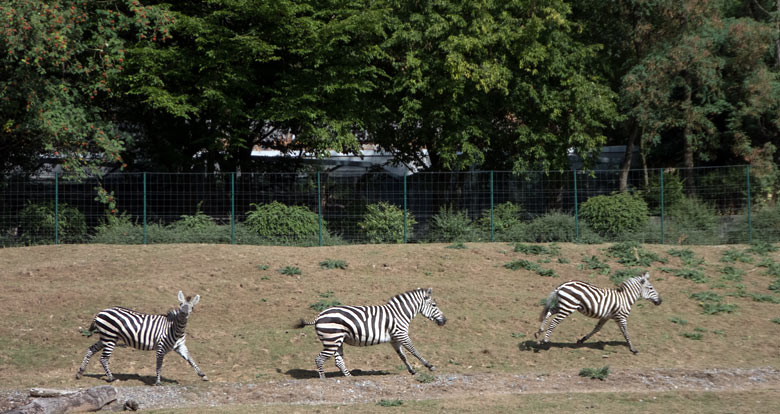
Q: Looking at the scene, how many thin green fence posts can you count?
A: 9